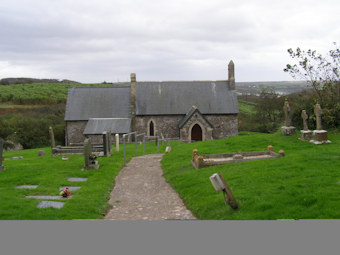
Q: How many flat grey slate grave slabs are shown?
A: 5